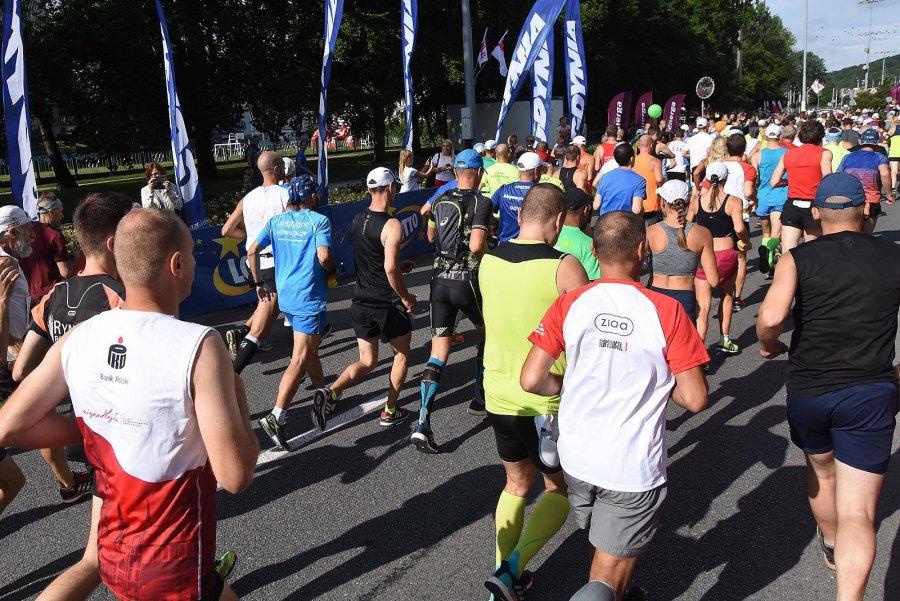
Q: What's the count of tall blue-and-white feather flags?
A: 7